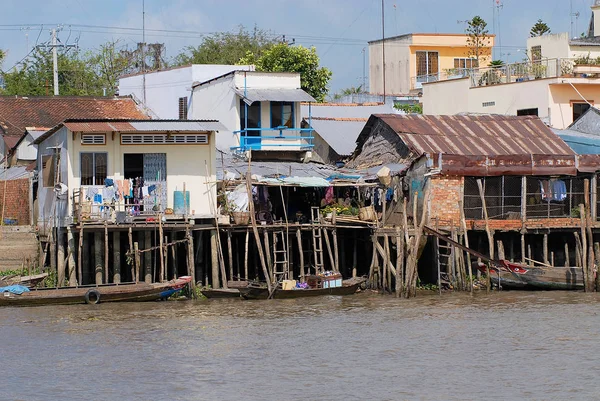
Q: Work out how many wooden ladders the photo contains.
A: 3